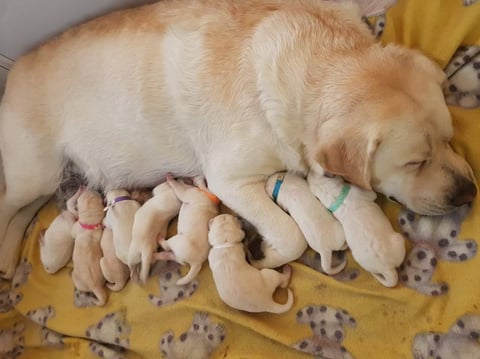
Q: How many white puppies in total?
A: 9